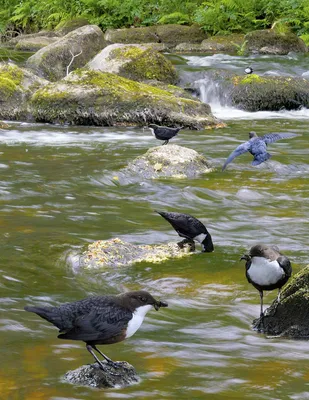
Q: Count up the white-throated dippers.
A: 6